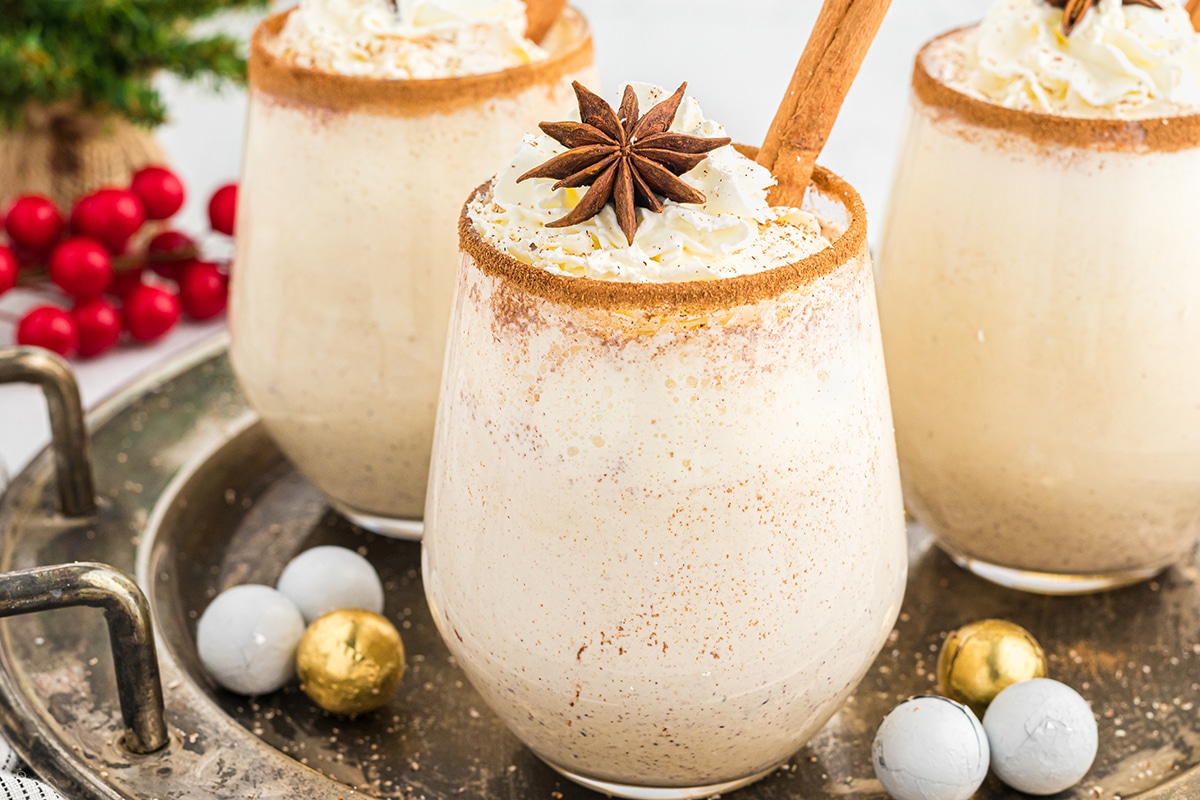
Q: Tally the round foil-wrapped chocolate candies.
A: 6